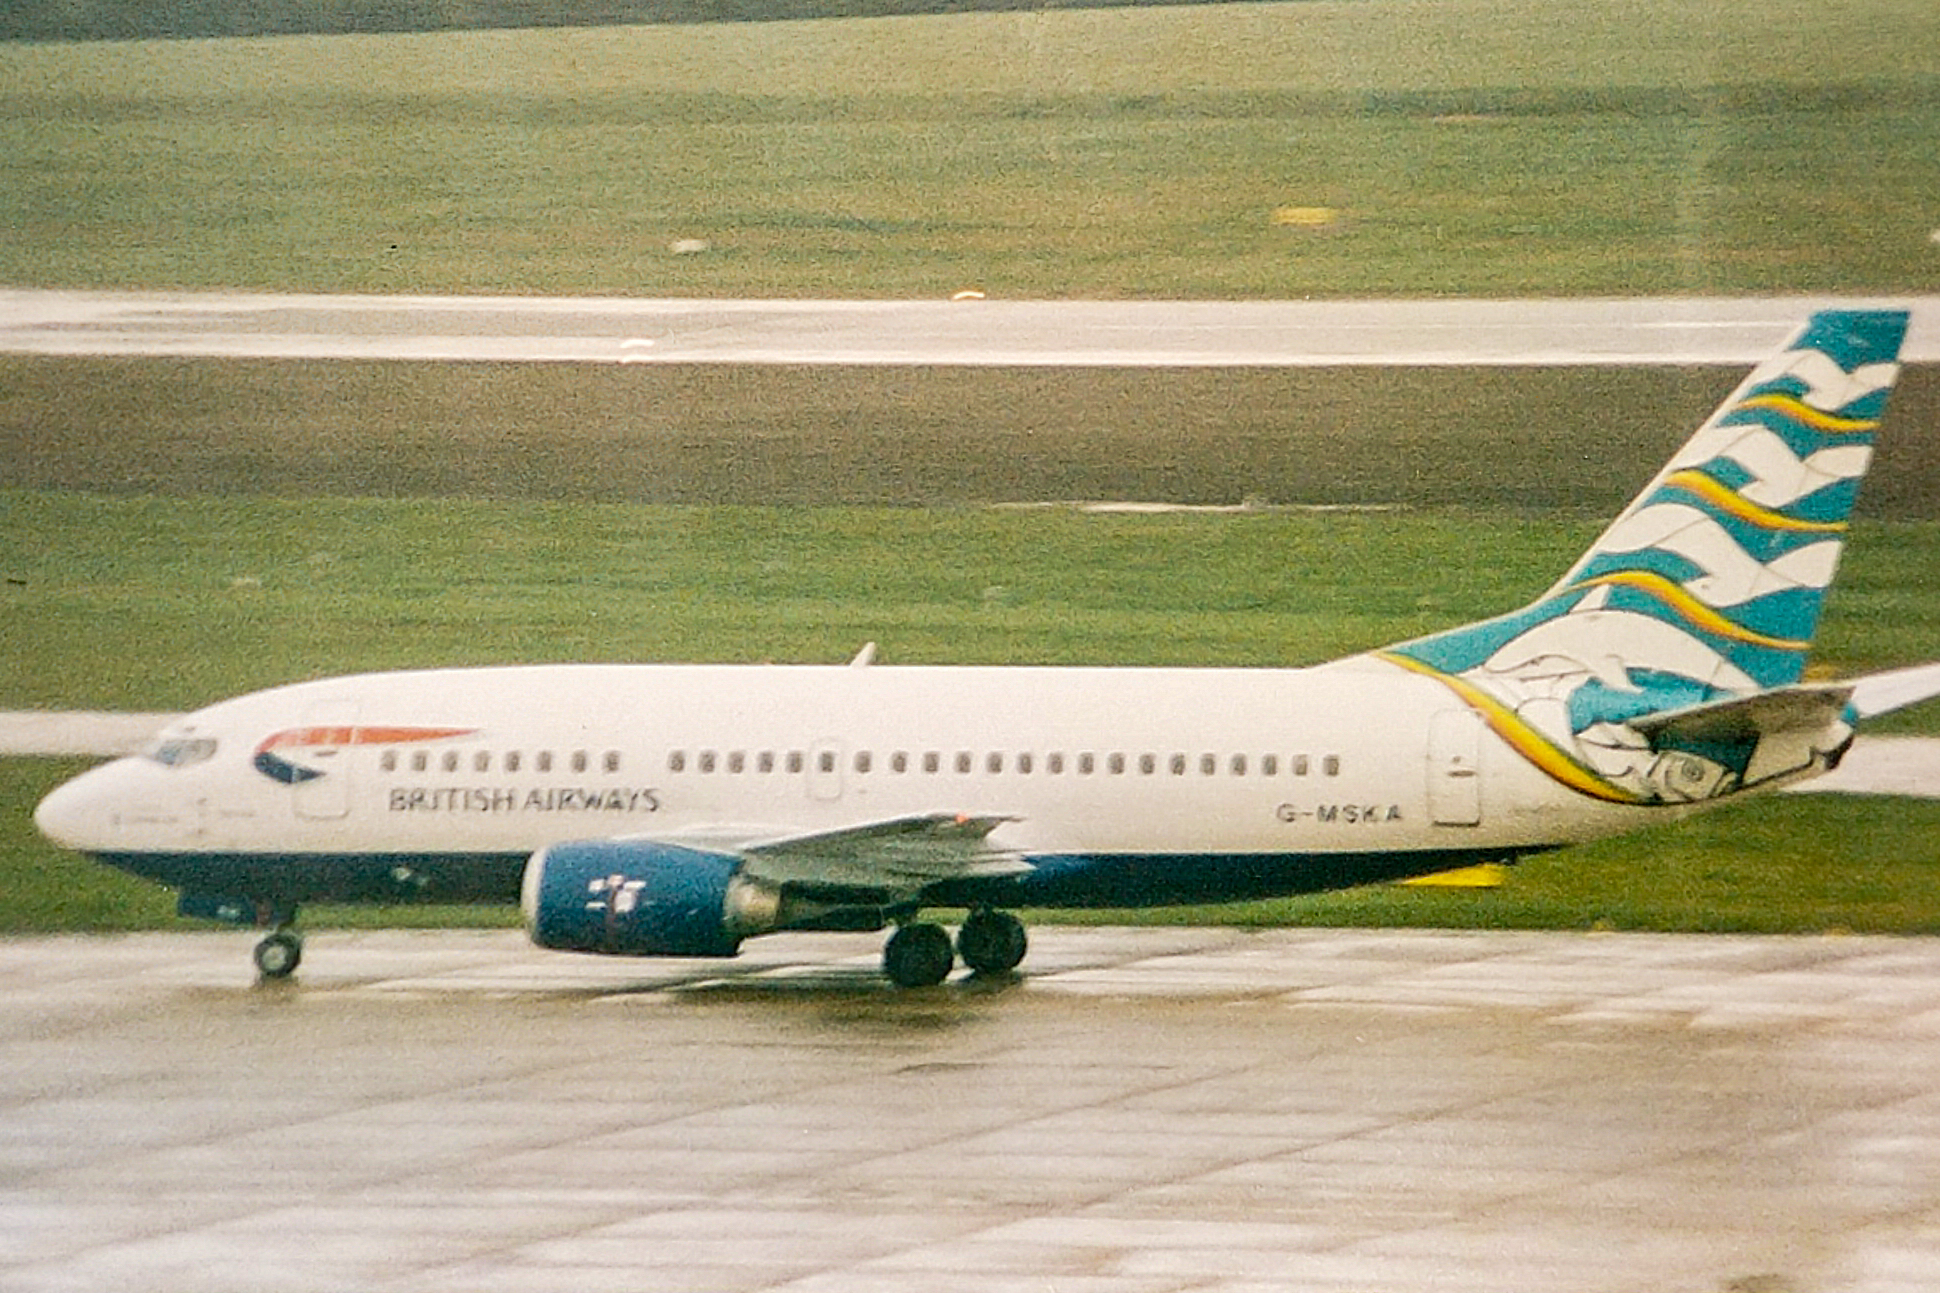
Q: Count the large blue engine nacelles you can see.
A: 1